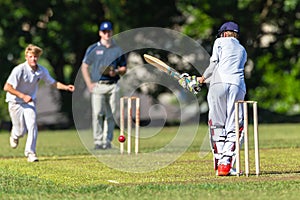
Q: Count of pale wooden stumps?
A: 6